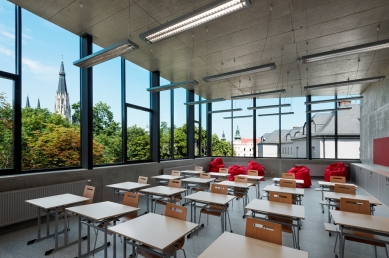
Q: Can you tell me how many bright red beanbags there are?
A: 5